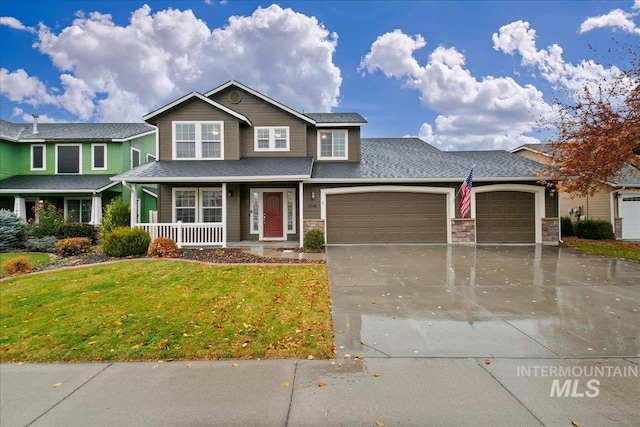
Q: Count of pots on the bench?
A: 0